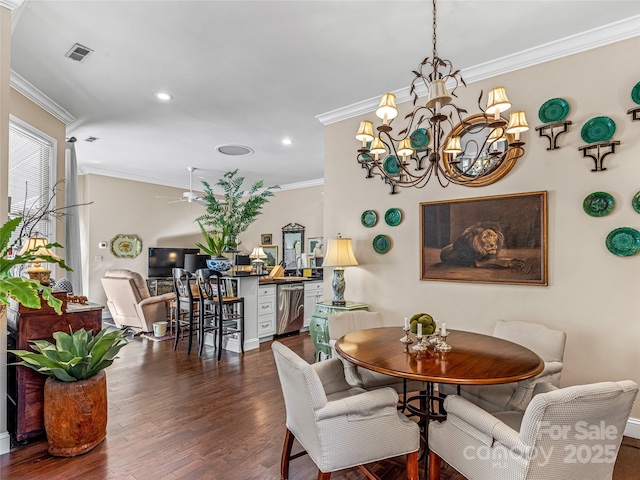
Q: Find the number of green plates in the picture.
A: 12